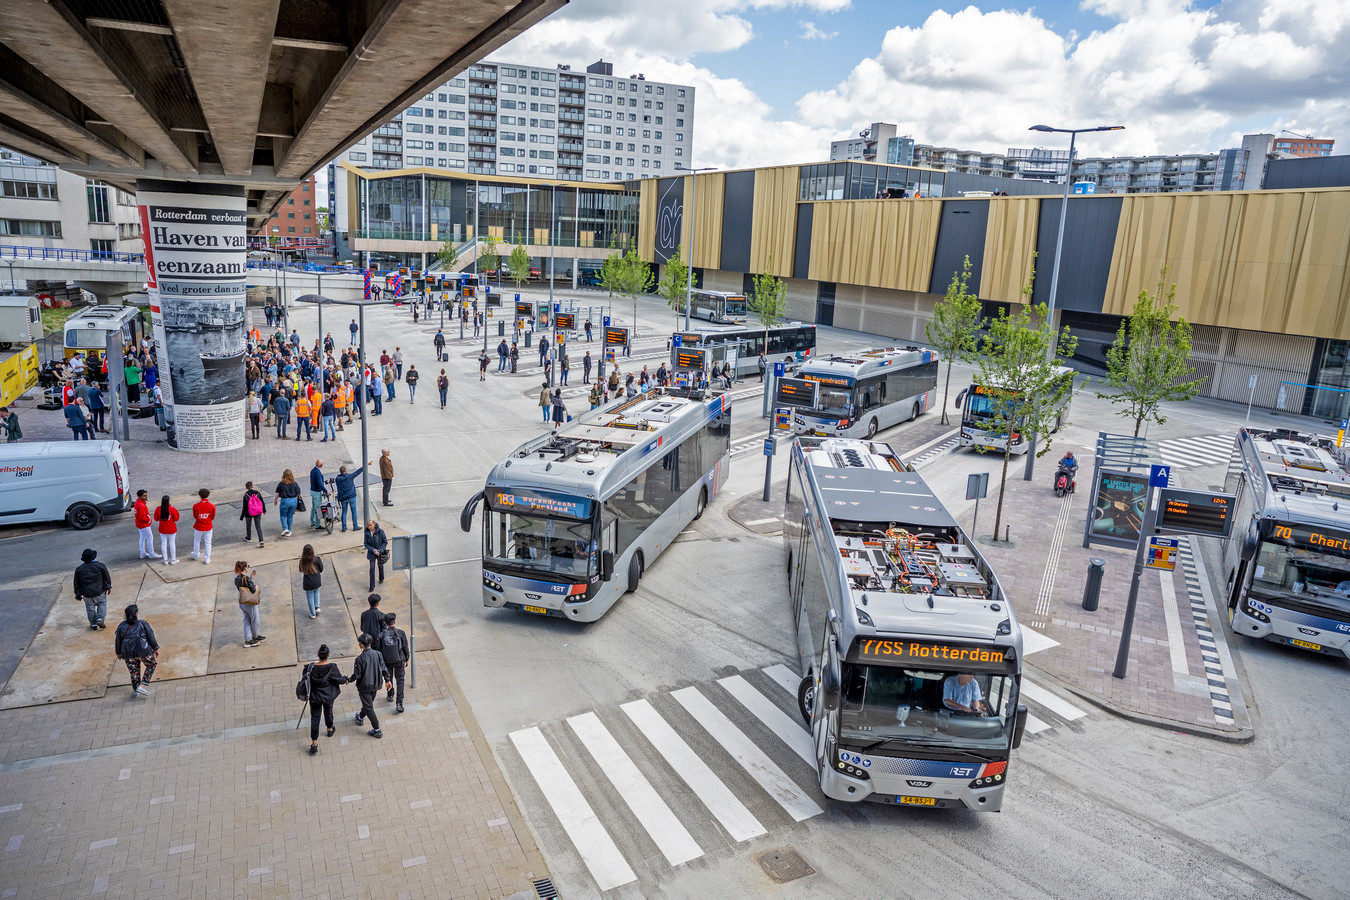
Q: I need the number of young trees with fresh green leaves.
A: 10